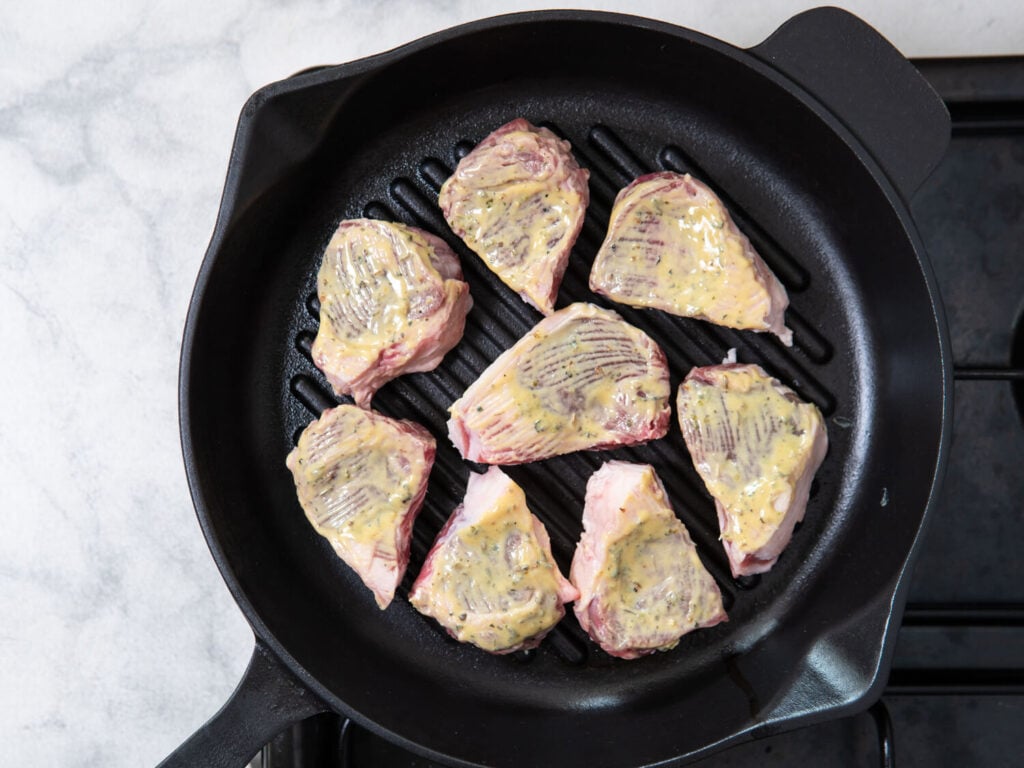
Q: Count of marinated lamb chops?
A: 8